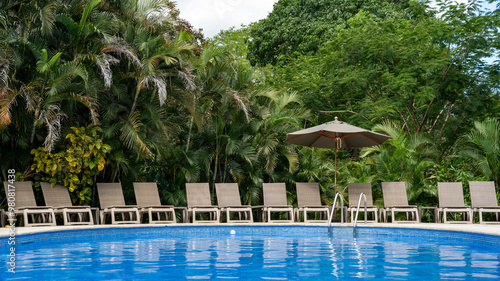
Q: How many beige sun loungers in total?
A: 12